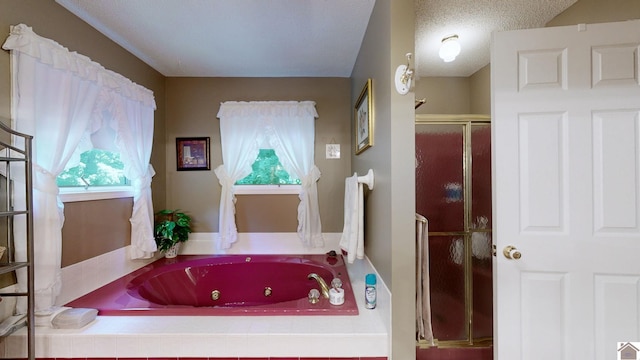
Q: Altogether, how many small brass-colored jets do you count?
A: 2